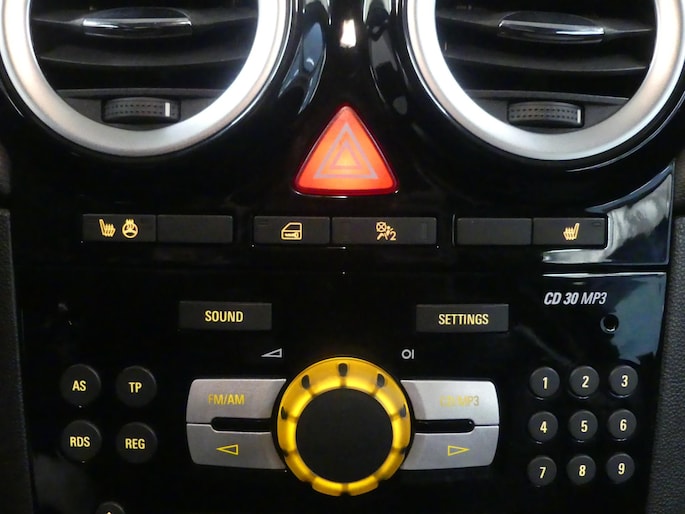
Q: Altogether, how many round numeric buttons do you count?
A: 9